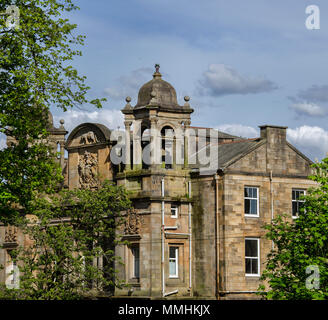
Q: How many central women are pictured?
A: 0